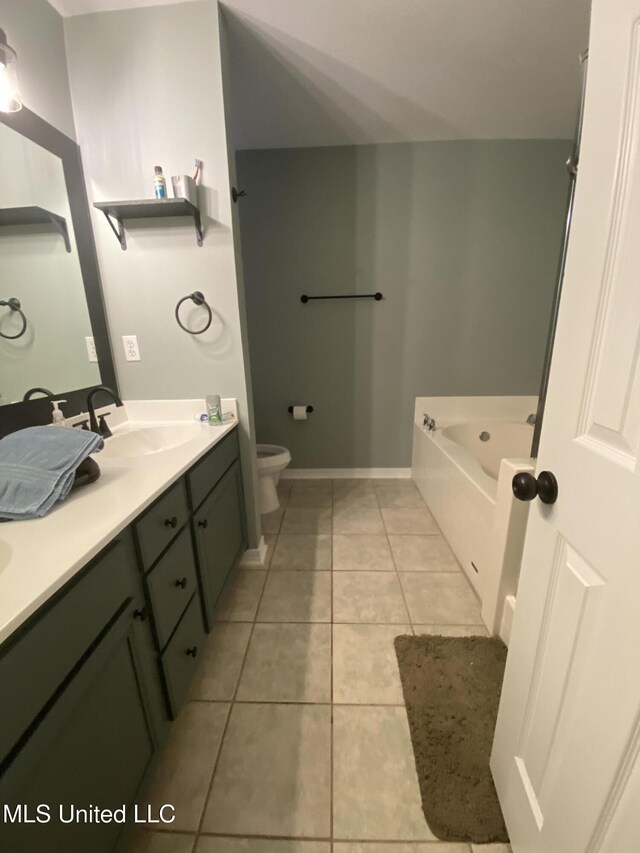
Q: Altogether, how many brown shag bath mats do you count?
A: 1